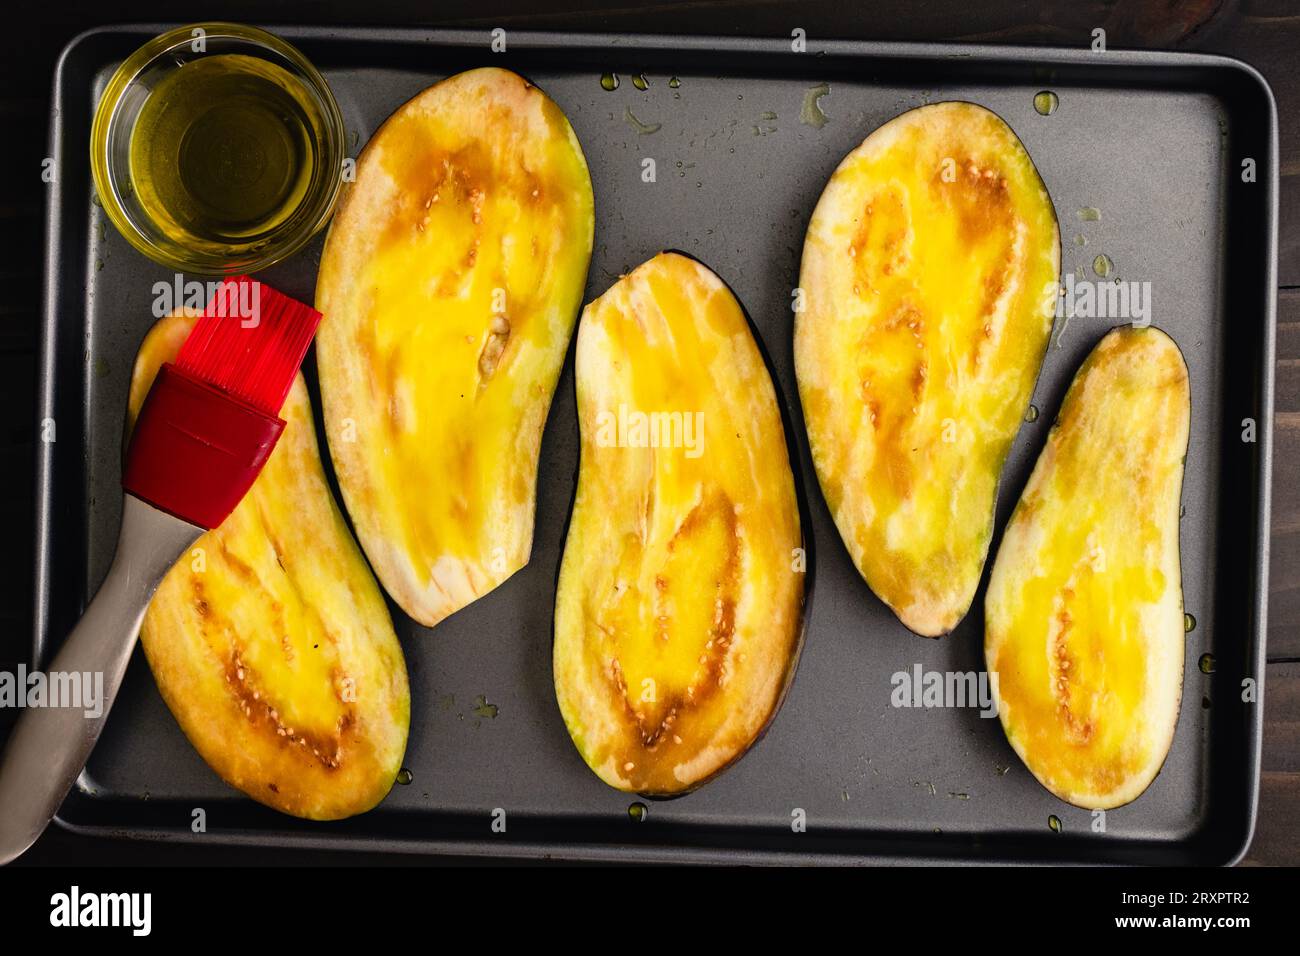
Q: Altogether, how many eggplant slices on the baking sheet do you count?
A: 5